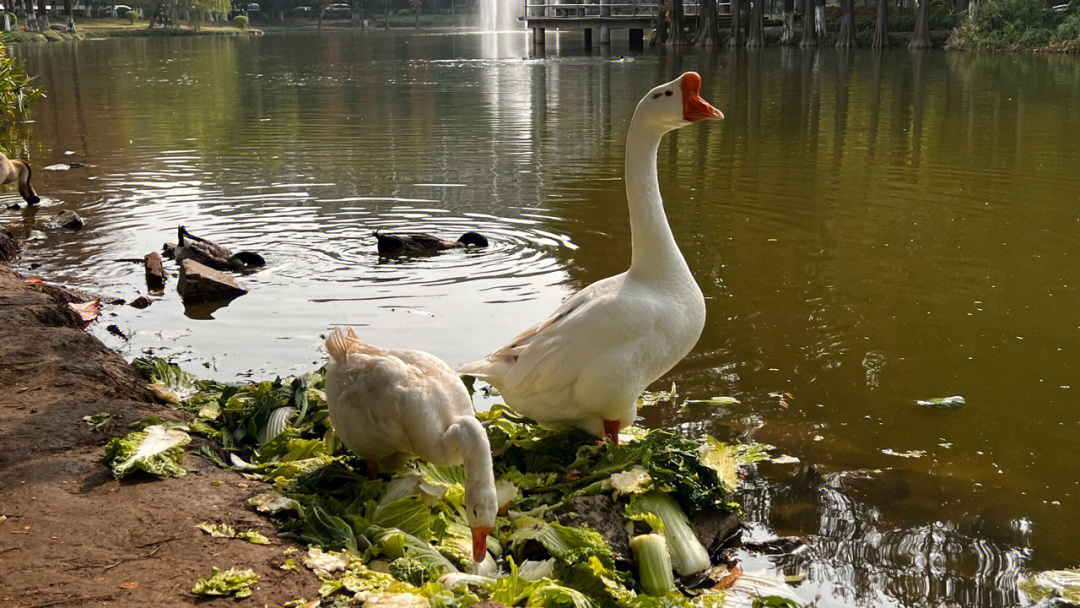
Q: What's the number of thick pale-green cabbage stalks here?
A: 2